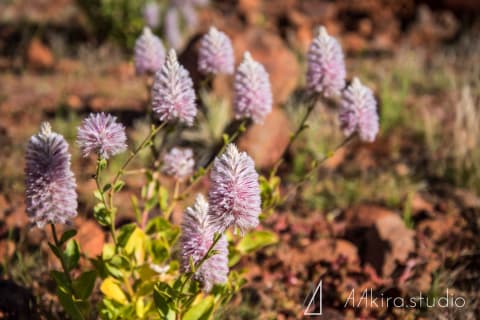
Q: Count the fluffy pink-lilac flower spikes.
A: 11